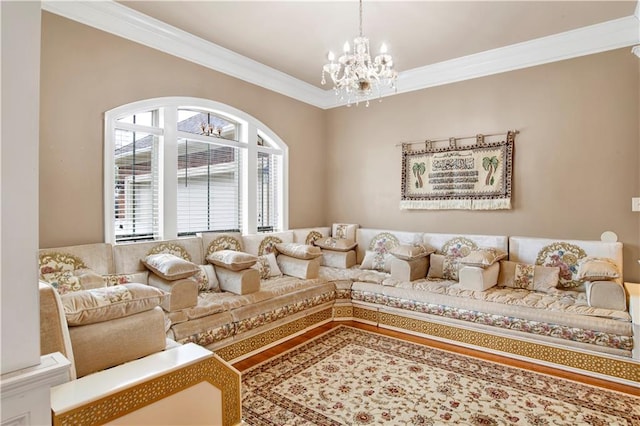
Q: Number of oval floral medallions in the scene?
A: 8